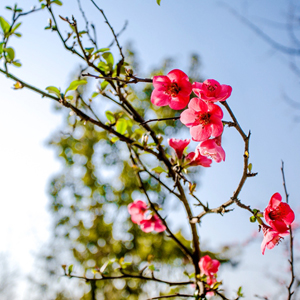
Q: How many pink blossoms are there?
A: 11